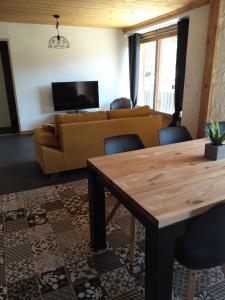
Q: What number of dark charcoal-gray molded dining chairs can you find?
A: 4